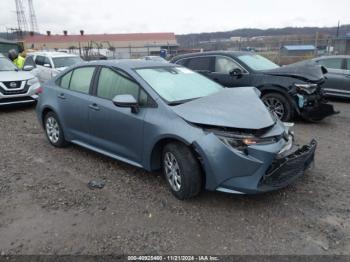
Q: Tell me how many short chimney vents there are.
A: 4